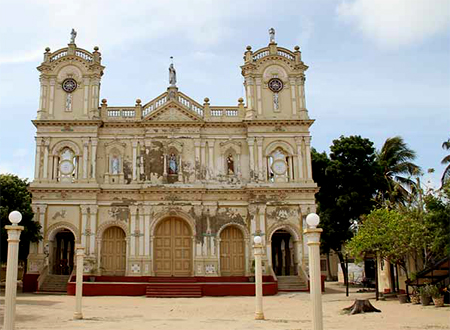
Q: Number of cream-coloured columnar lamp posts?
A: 4